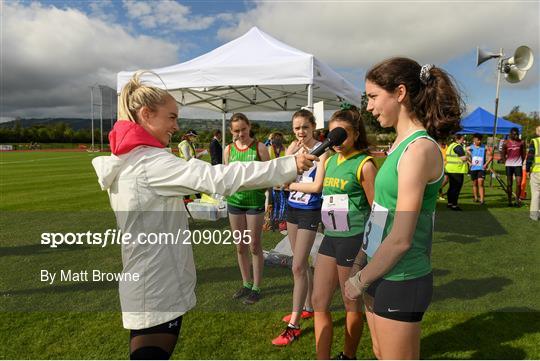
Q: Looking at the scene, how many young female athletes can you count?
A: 4